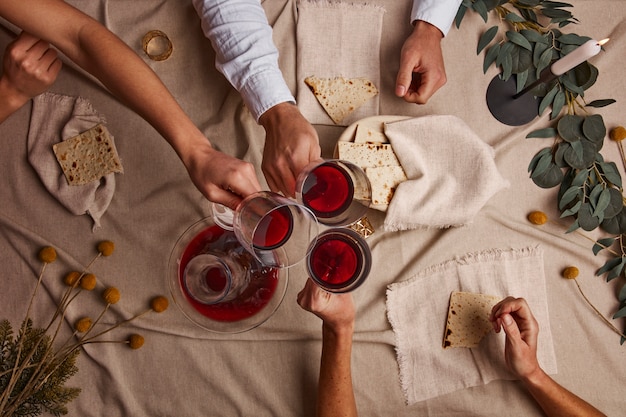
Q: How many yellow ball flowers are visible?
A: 11